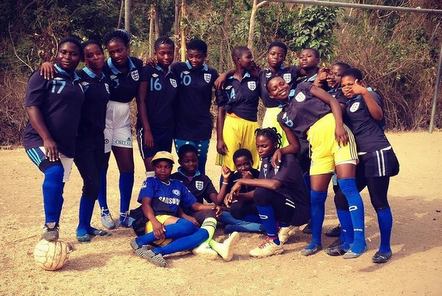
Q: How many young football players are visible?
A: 15